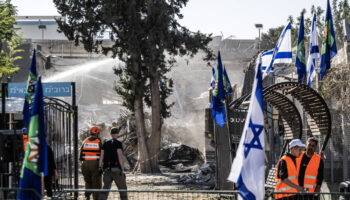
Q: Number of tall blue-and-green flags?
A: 6